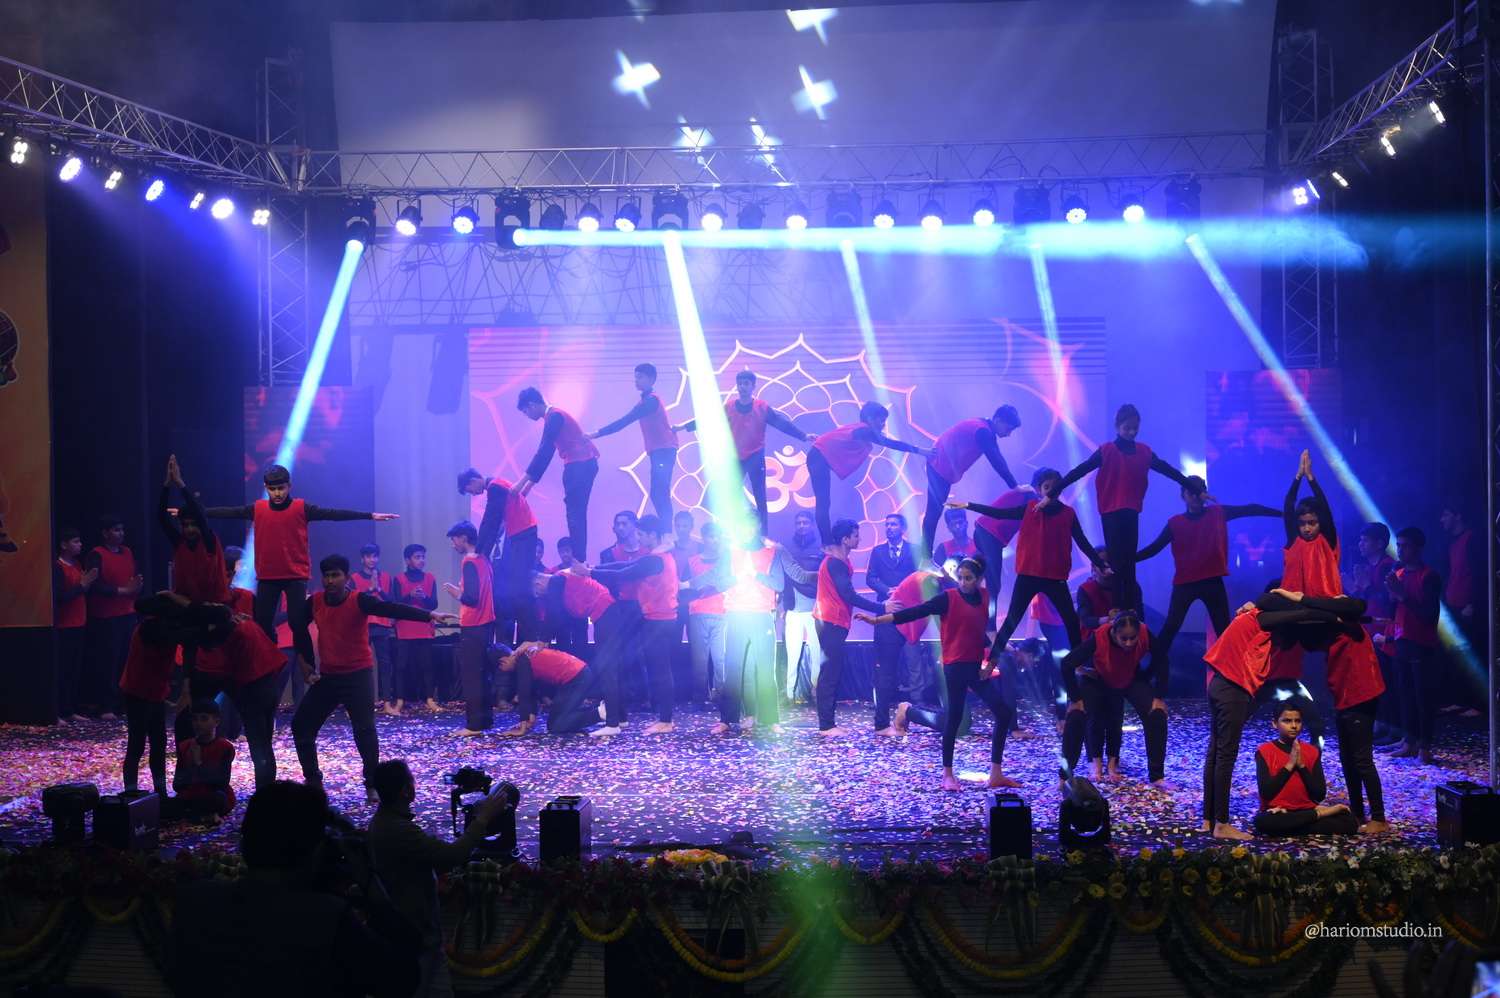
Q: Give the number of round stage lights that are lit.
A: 14